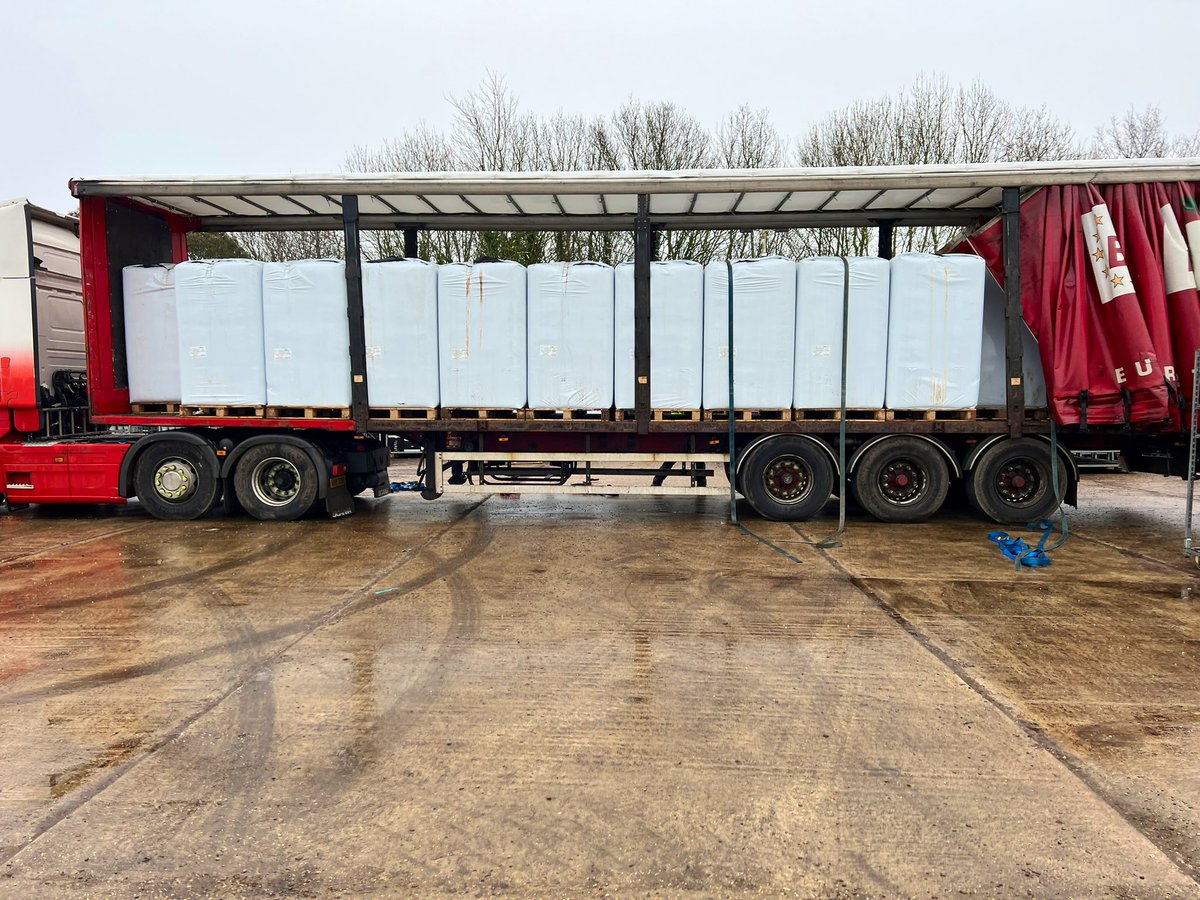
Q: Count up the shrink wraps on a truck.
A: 11